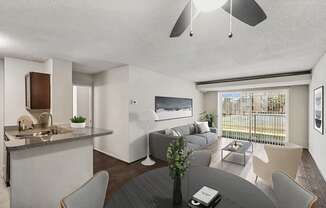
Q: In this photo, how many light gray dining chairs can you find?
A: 2